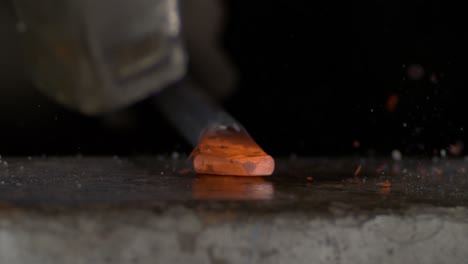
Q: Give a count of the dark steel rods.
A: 1